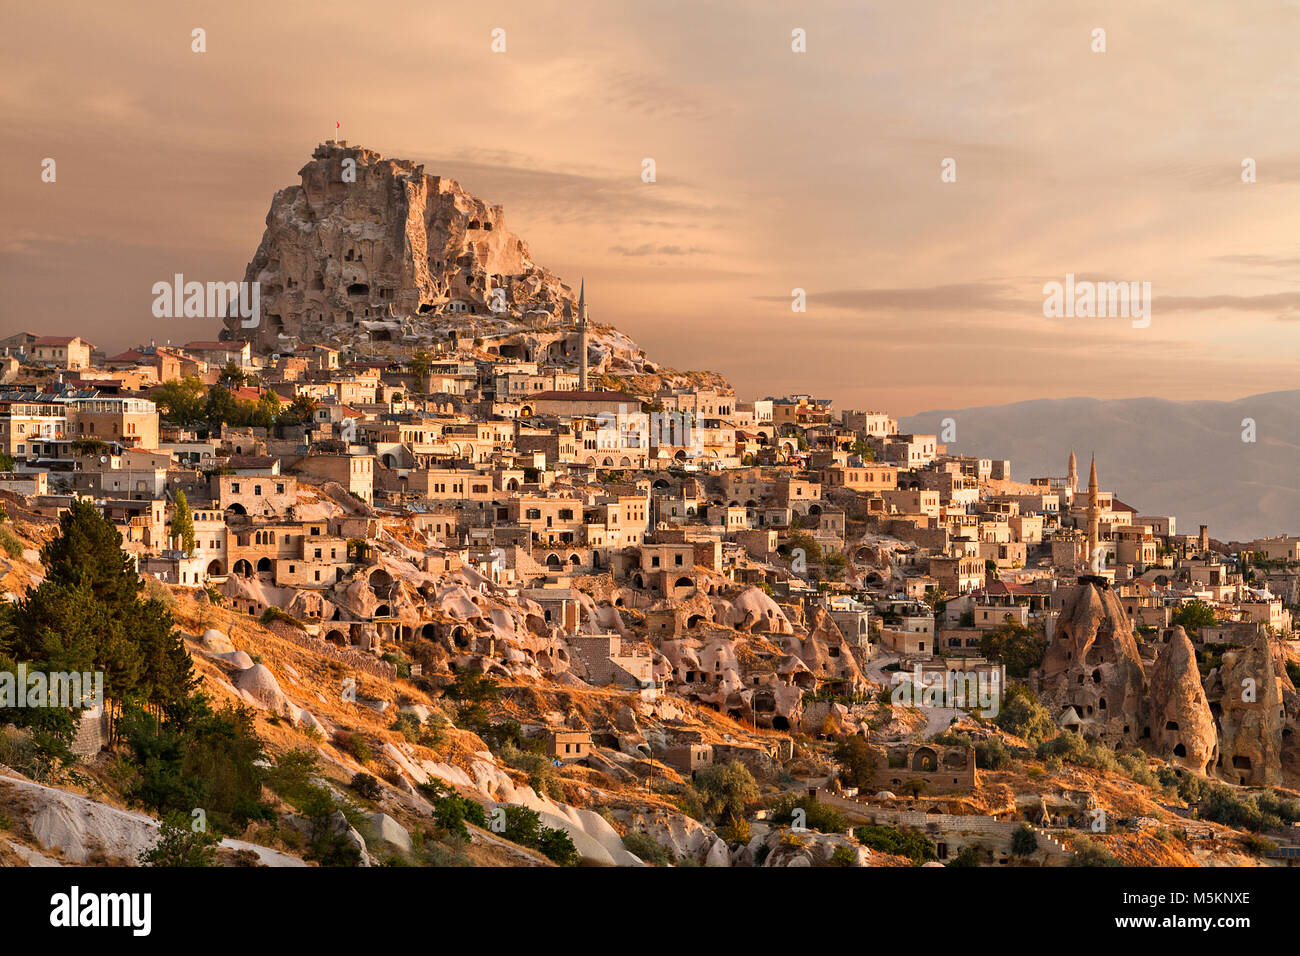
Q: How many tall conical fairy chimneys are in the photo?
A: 3